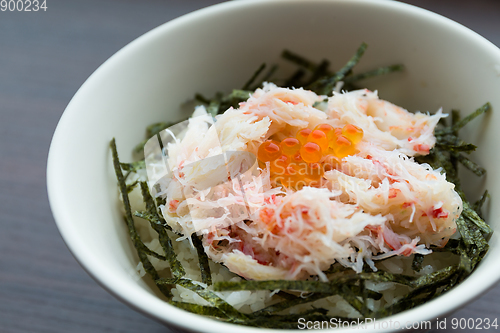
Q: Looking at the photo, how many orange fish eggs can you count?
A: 13